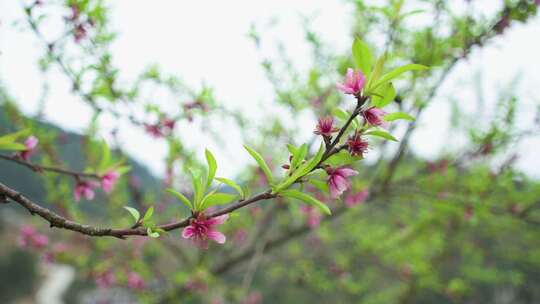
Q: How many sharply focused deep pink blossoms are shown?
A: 6